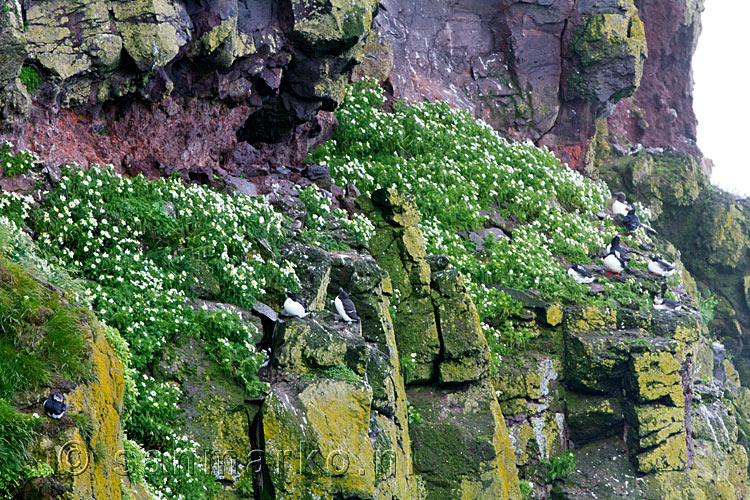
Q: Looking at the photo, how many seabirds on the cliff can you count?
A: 10